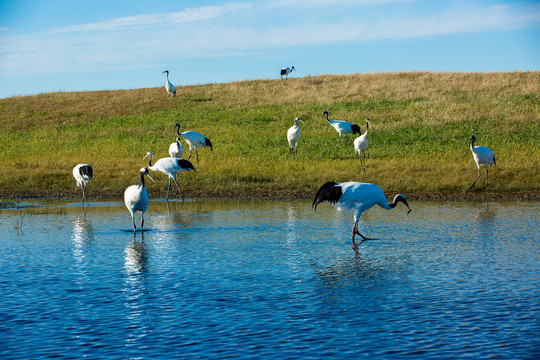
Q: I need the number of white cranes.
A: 12